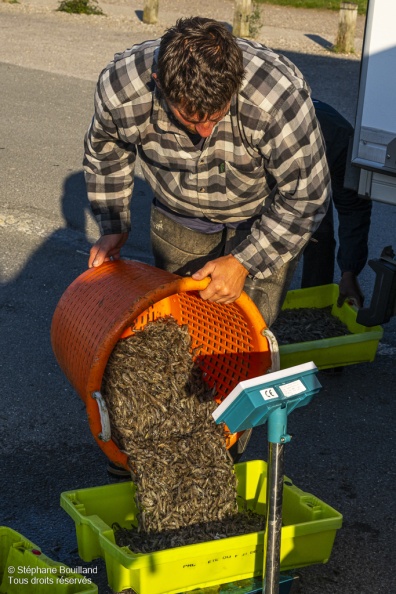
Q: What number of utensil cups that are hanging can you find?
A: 0